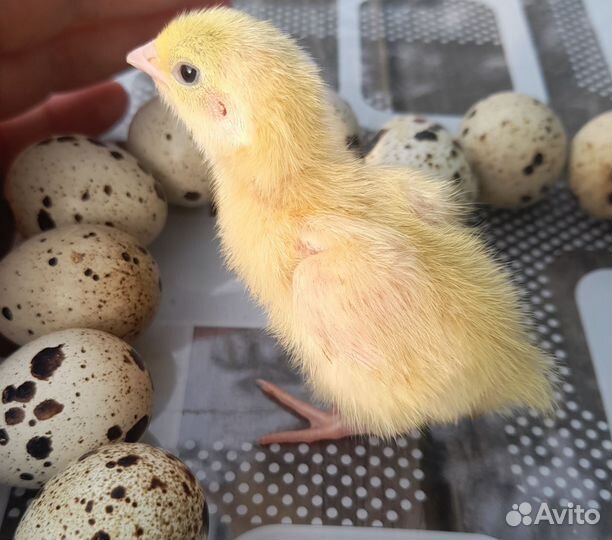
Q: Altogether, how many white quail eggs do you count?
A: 9